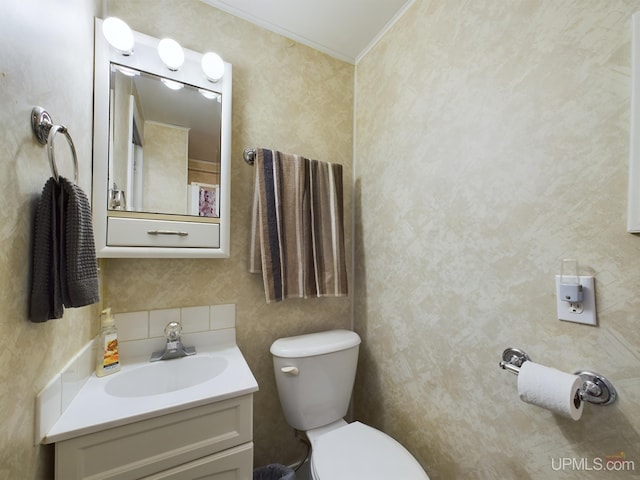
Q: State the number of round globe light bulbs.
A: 3